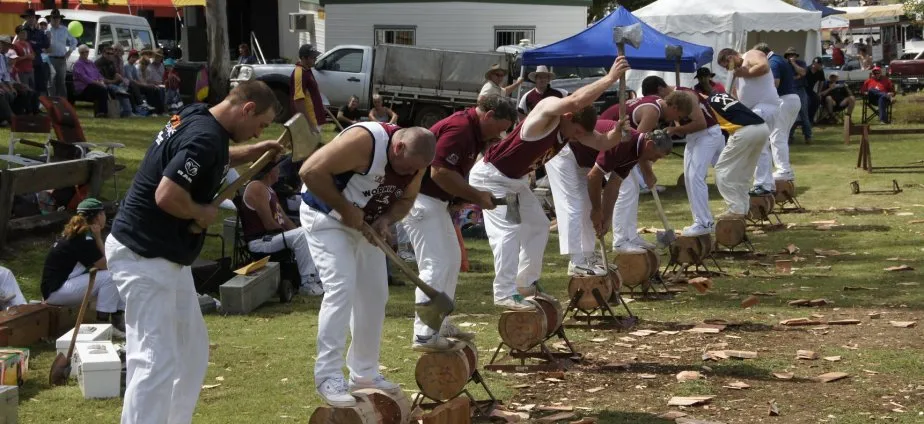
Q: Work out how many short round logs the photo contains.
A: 9